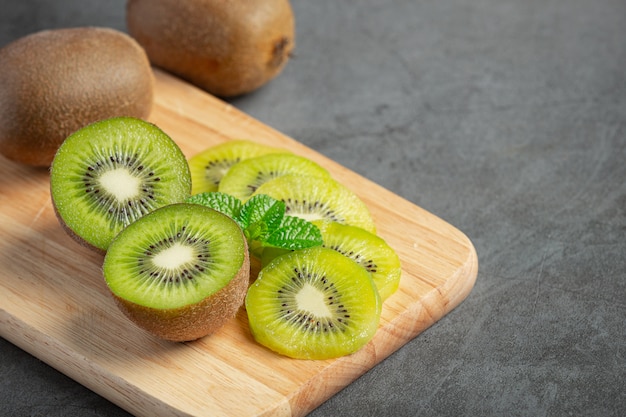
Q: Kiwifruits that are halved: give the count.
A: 2